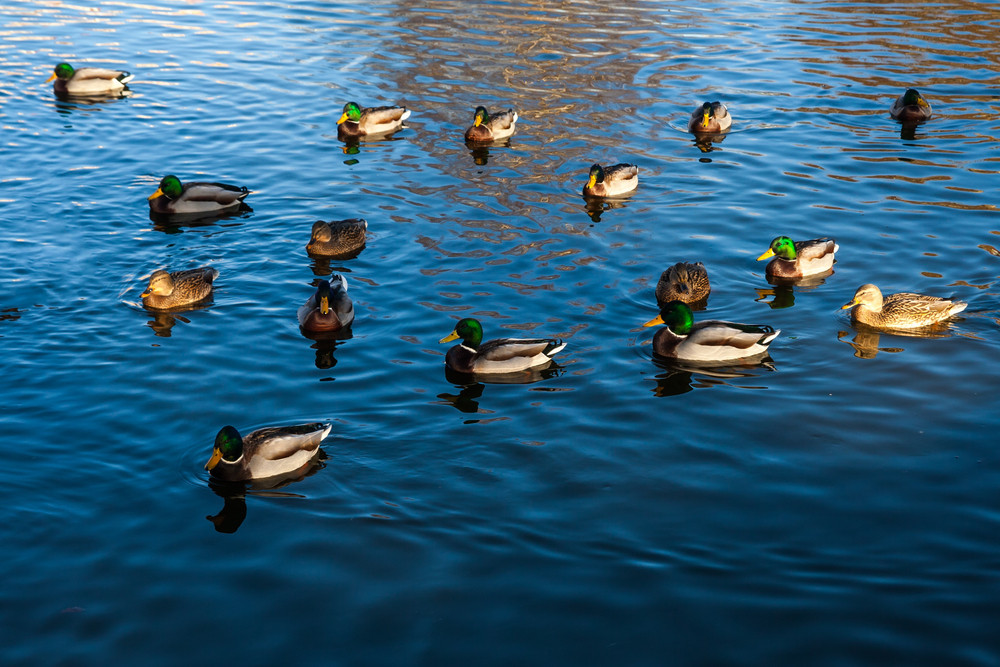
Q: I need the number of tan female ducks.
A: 4